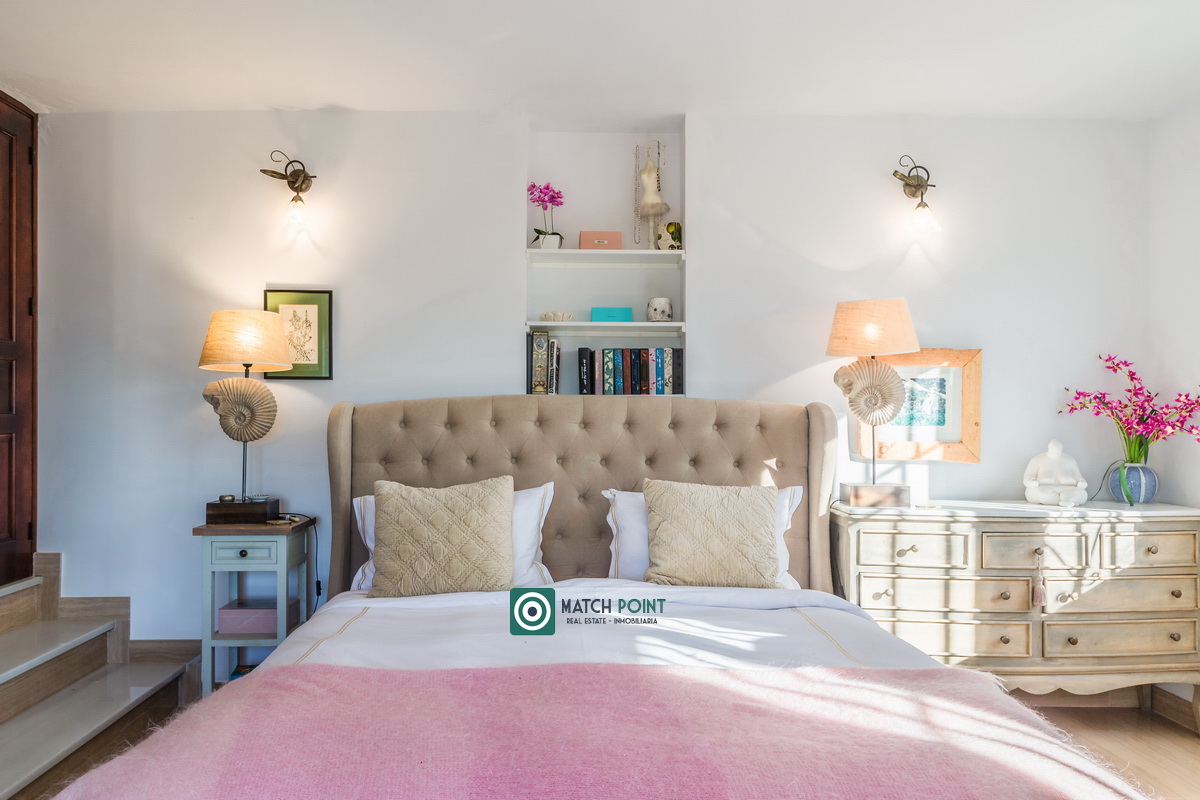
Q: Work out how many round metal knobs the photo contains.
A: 11